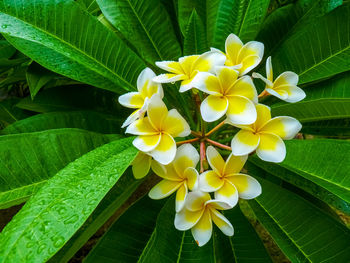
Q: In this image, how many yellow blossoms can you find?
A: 10